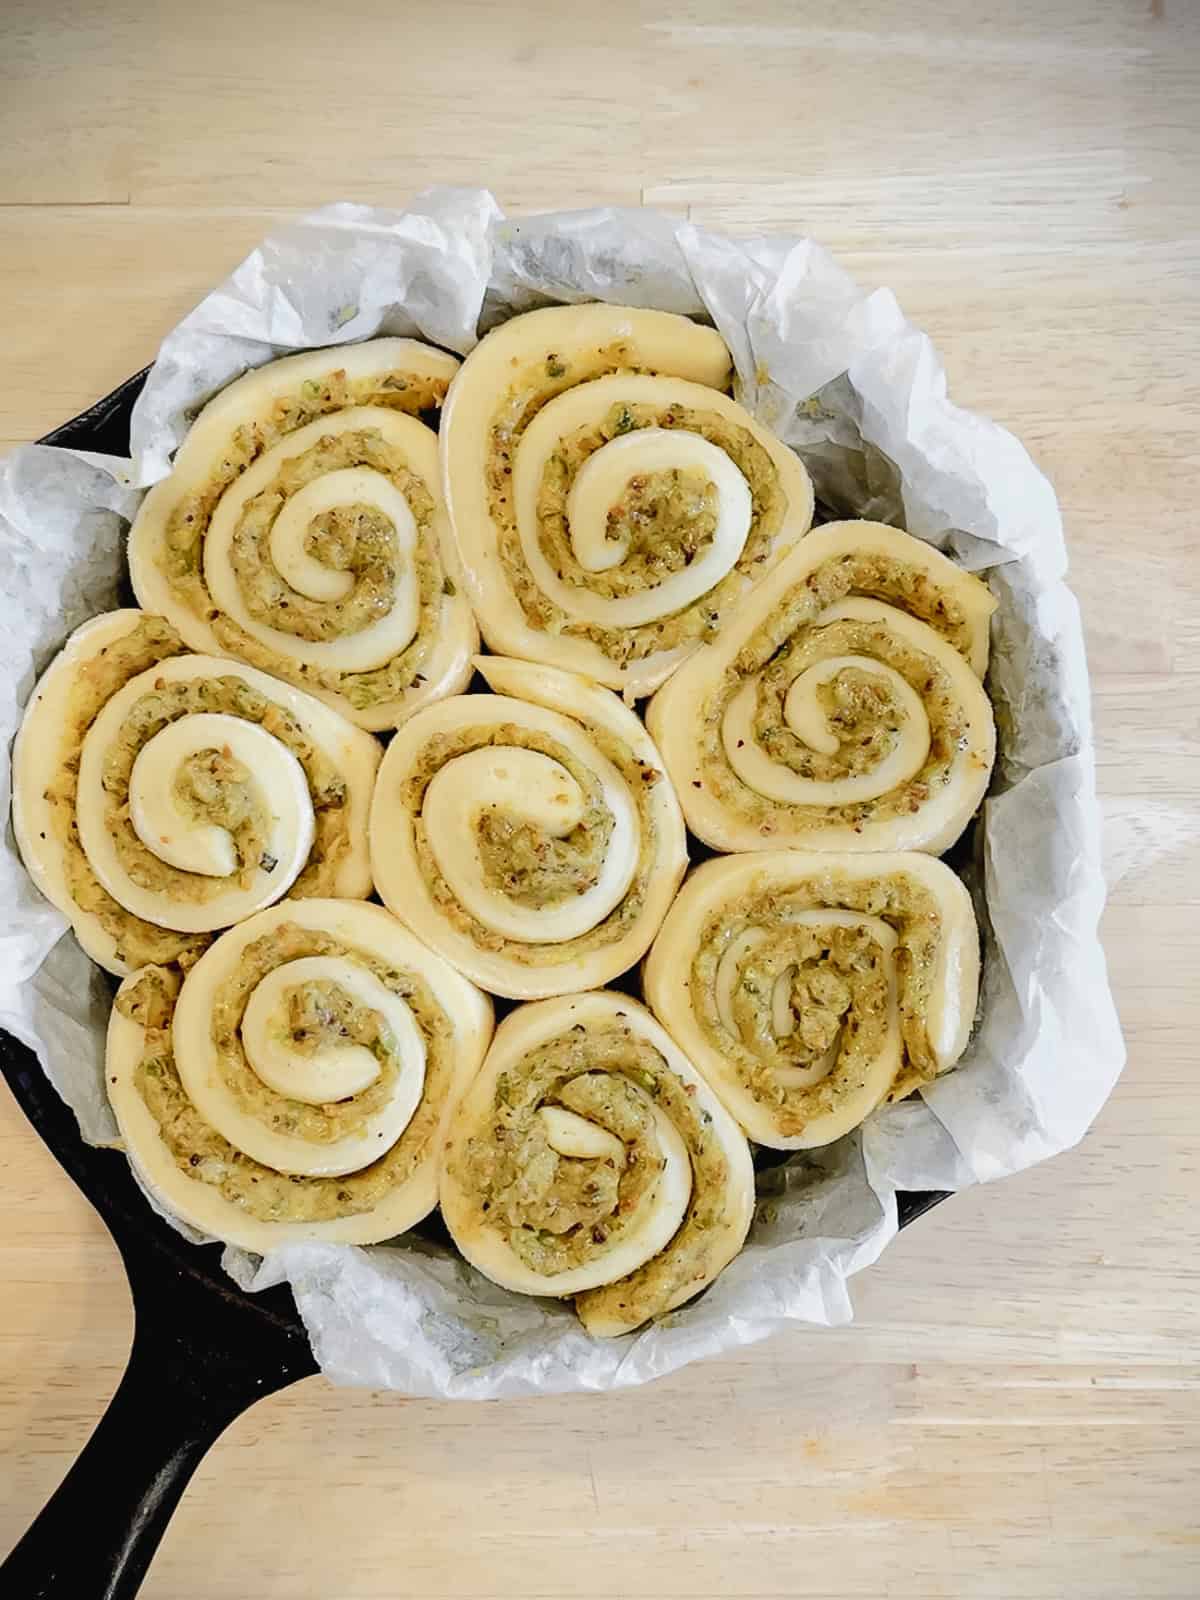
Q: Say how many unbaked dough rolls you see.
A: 8